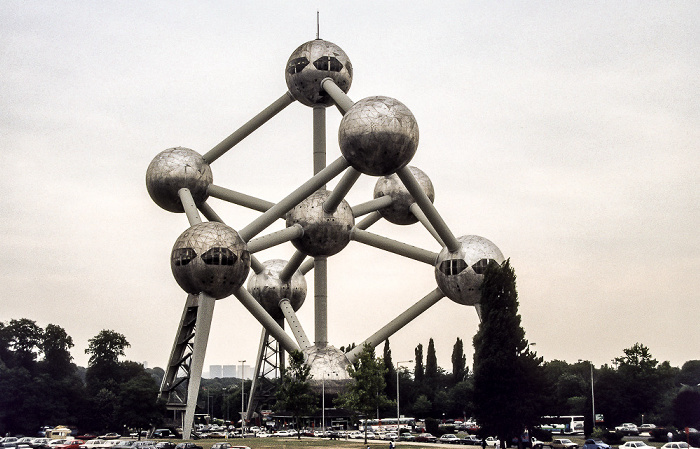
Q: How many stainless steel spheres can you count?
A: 9